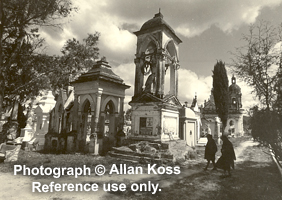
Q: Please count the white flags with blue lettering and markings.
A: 0